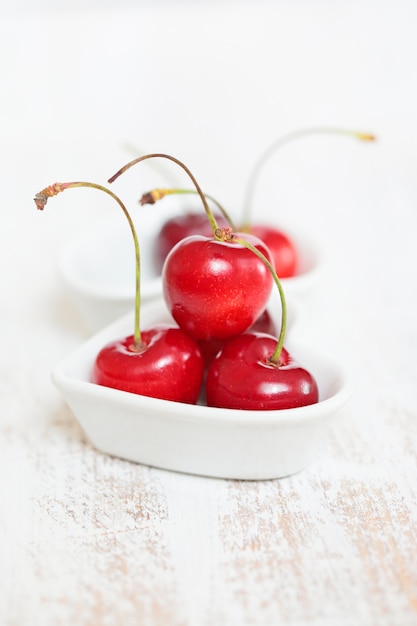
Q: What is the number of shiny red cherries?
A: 6